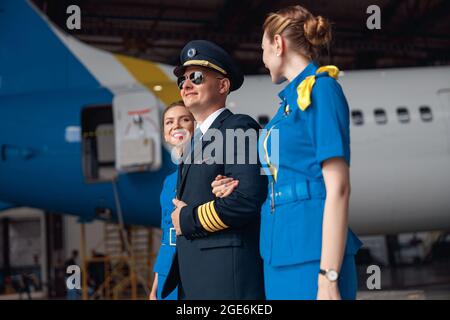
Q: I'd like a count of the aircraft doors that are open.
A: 1